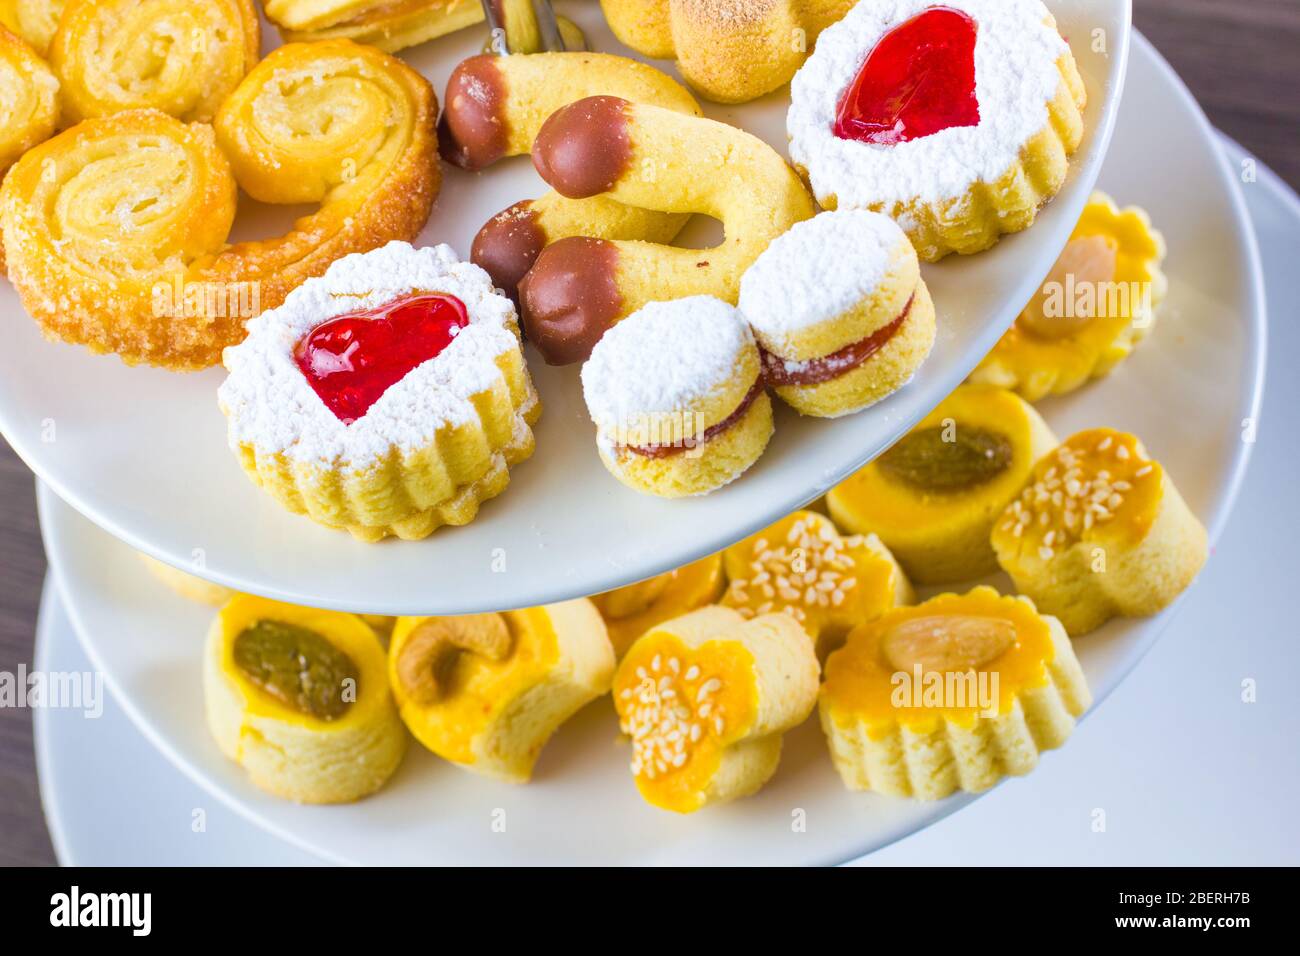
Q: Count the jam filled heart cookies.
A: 2